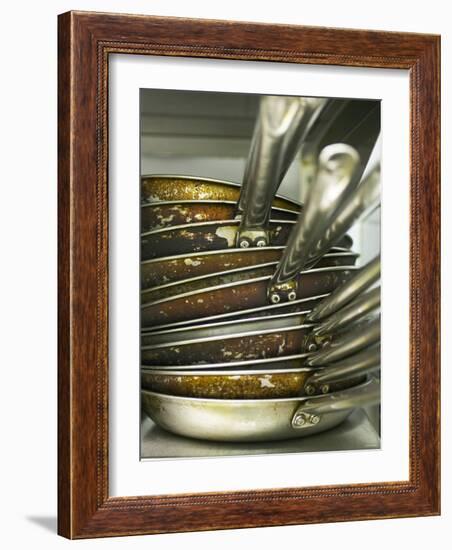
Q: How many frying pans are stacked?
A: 12